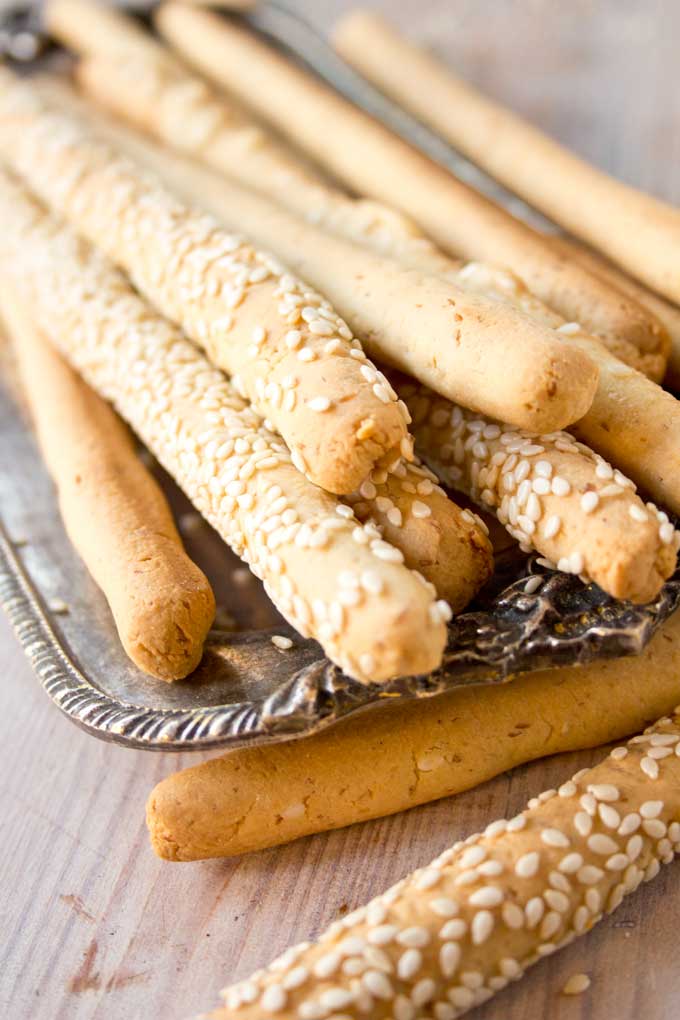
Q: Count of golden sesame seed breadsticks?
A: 5